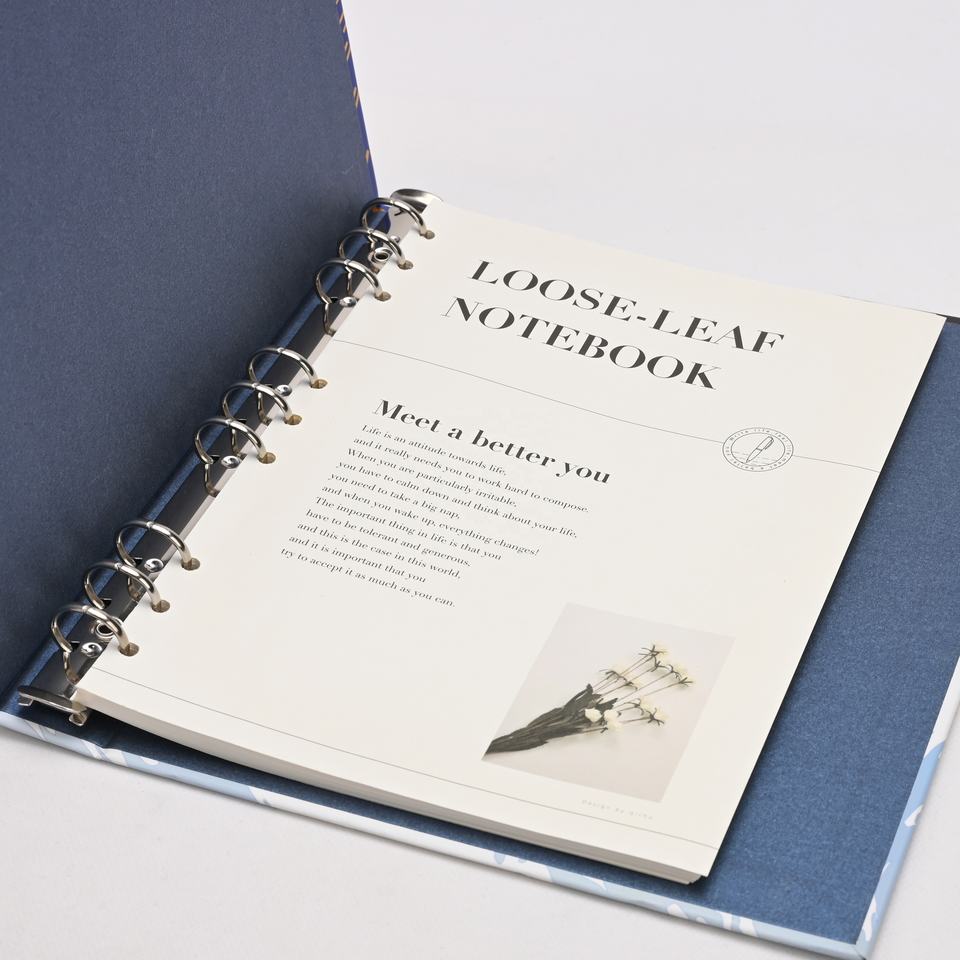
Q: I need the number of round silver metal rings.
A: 9